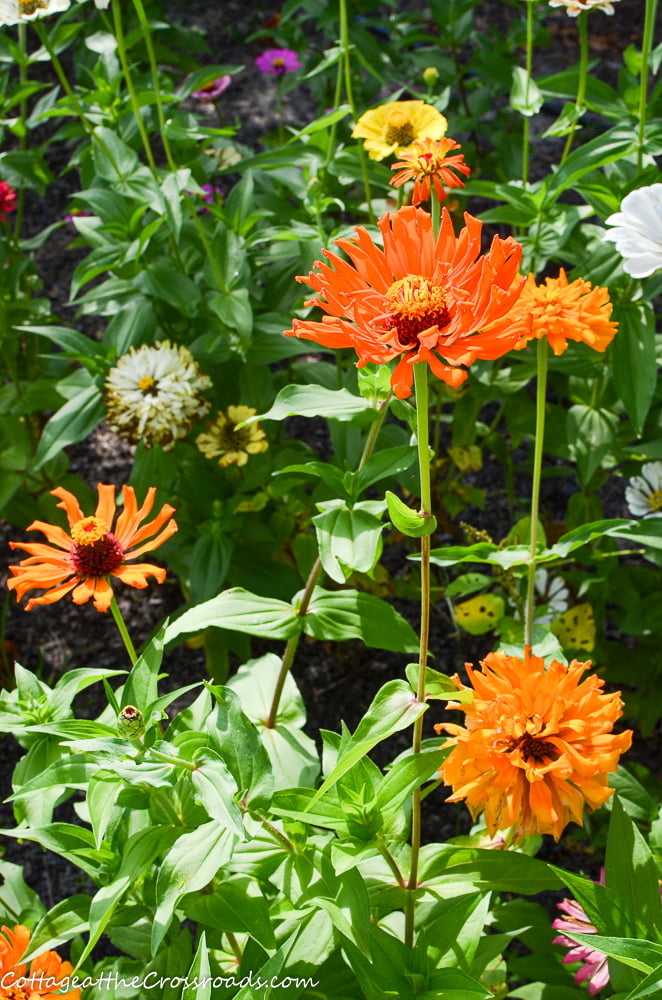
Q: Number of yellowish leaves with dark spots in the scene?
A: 2